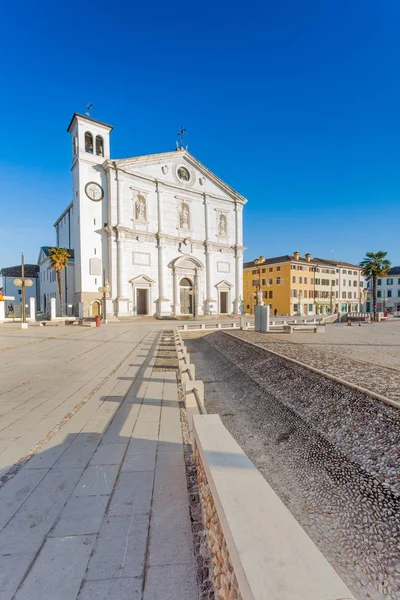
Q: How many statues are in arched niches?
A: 3